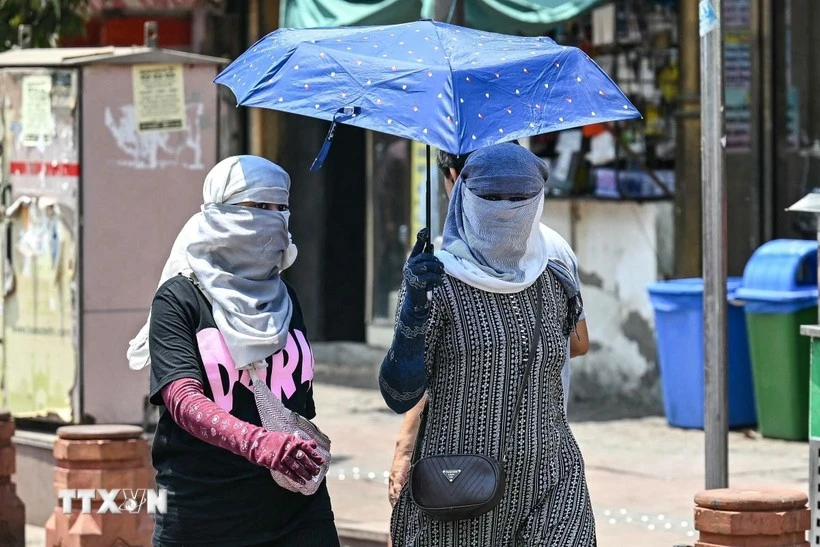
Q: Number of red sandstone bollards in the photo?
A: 3